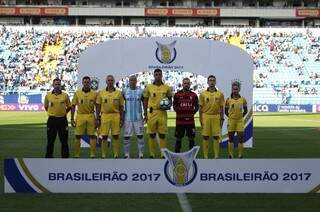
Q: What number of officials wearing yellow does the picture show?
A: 6